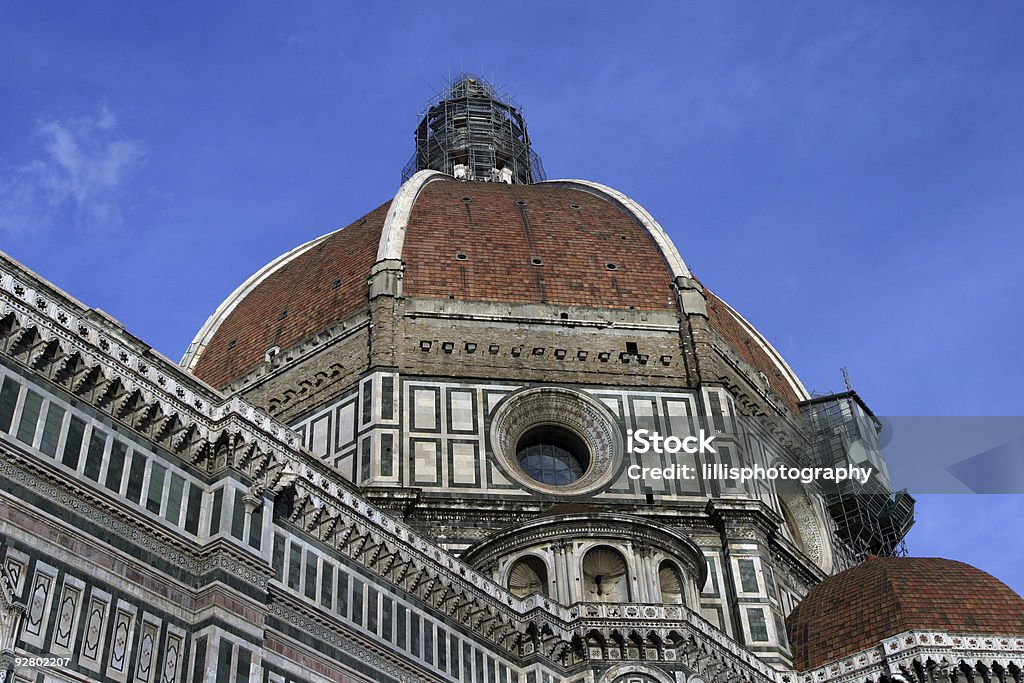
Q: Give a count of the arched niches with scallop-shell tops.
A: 3